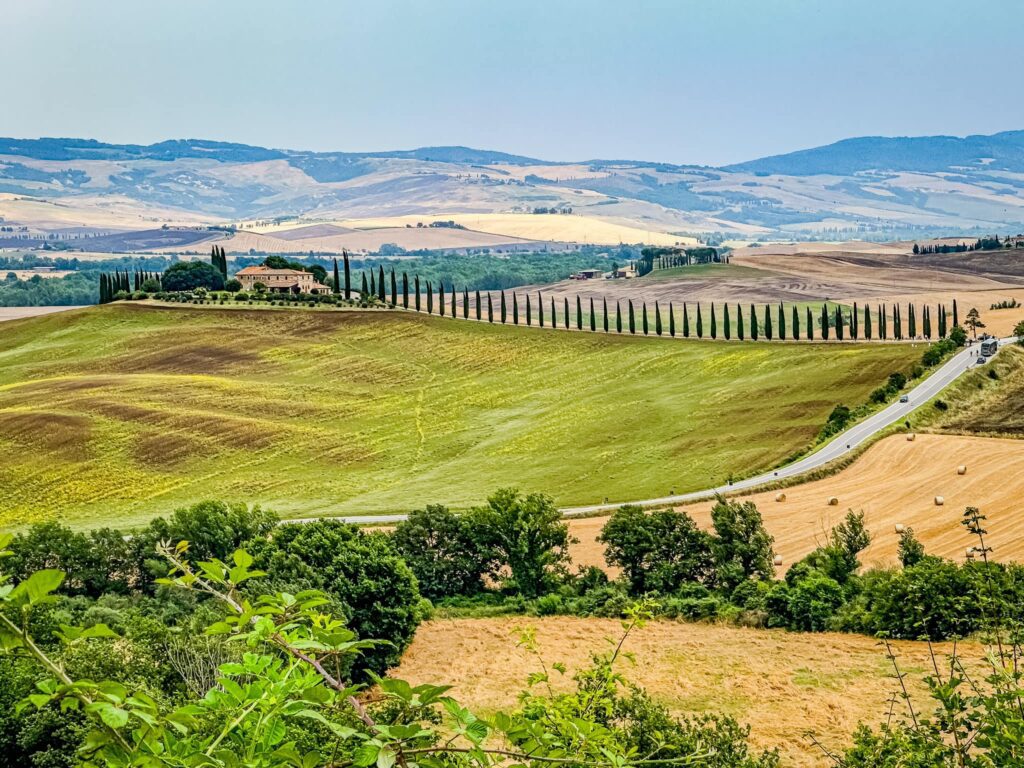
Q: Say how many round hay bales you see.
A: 9